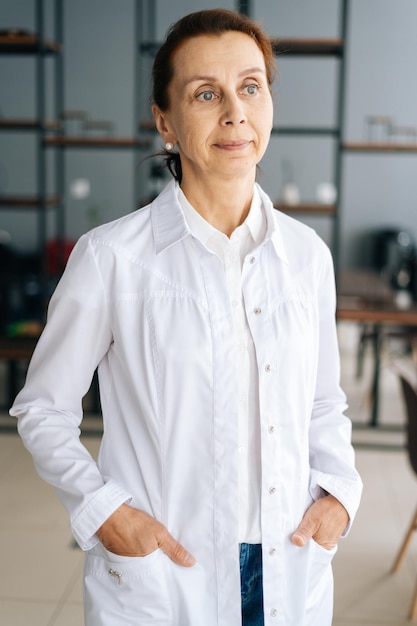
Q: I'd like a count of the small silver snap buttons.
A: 7